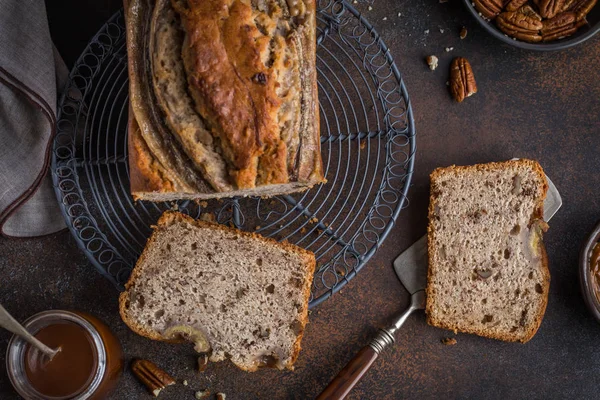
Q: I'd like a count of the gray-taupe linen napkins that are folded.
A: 1